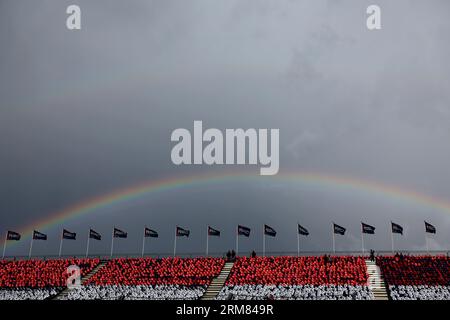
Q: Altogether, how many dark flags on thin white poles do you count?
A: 15